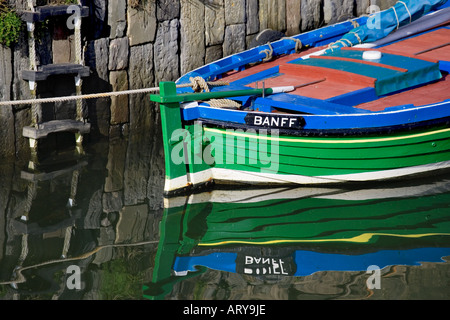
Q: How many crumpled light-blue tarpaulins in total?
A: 1